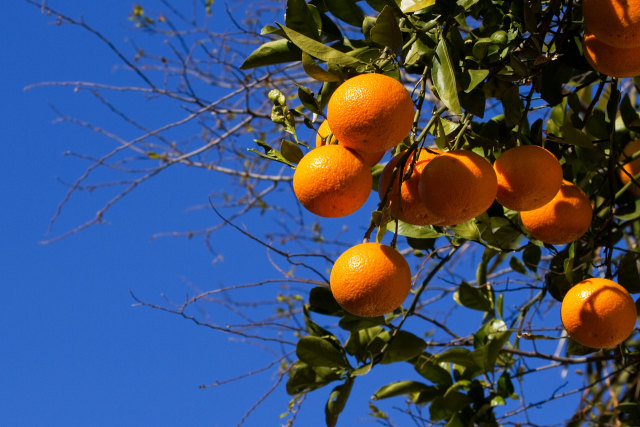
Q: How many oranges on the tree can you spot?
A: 12